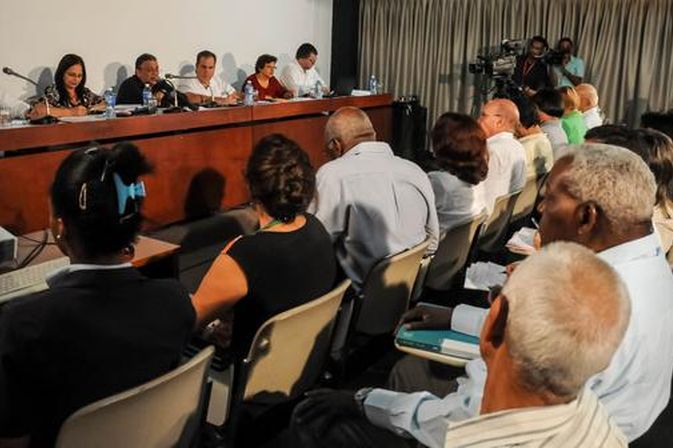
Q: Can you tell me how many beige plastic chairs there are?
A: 6